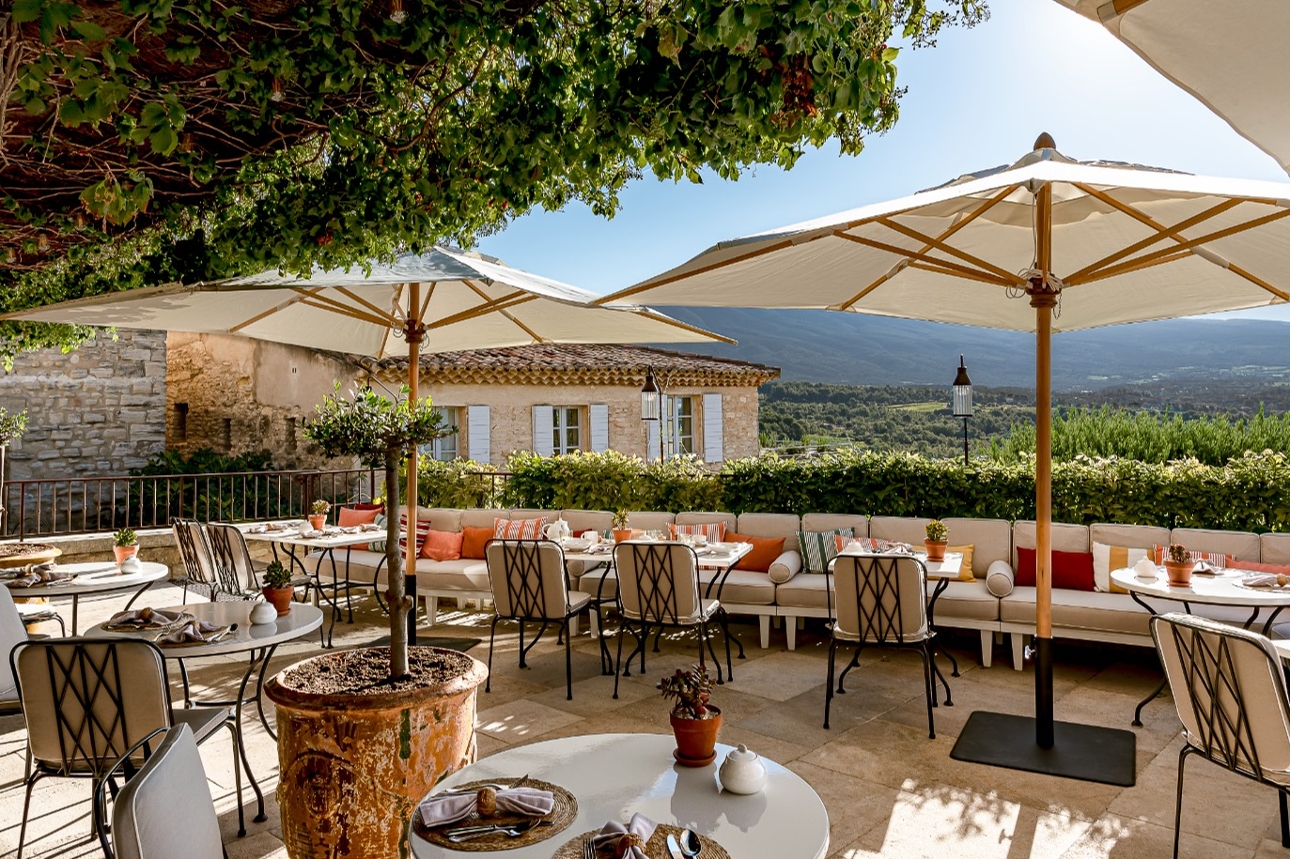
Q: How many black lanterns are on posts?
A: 2